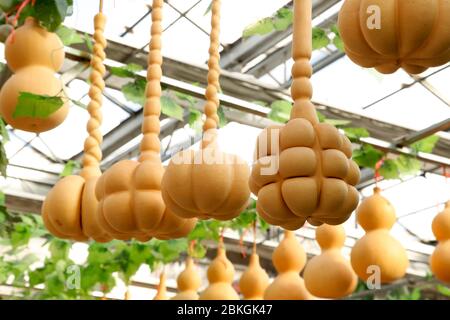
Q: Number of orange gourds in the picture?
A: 14